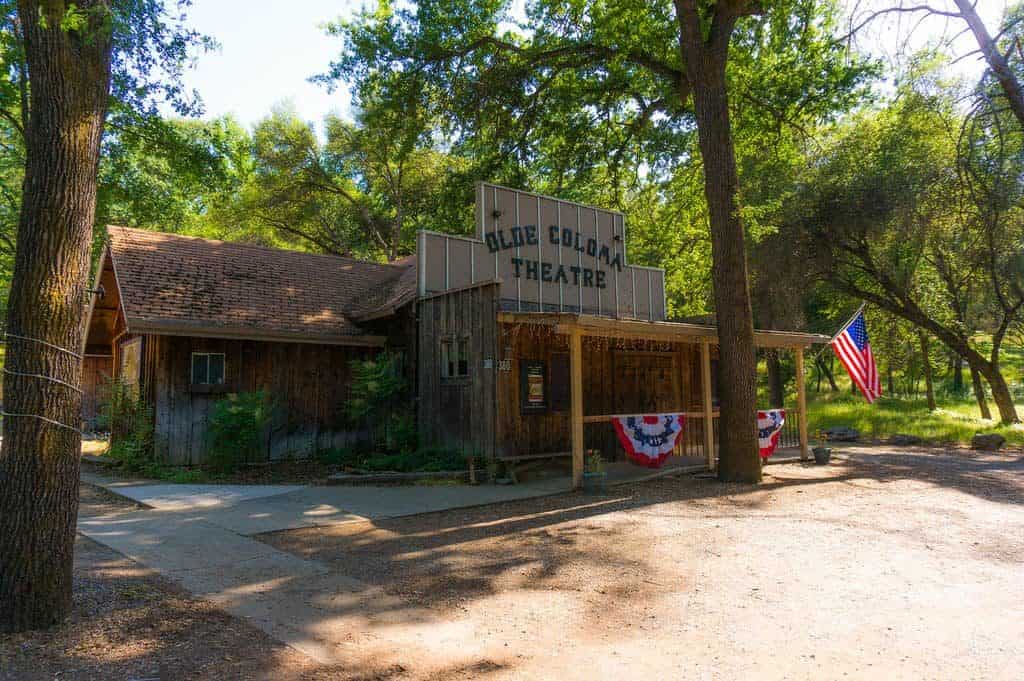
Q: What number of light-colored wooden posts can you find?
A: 3